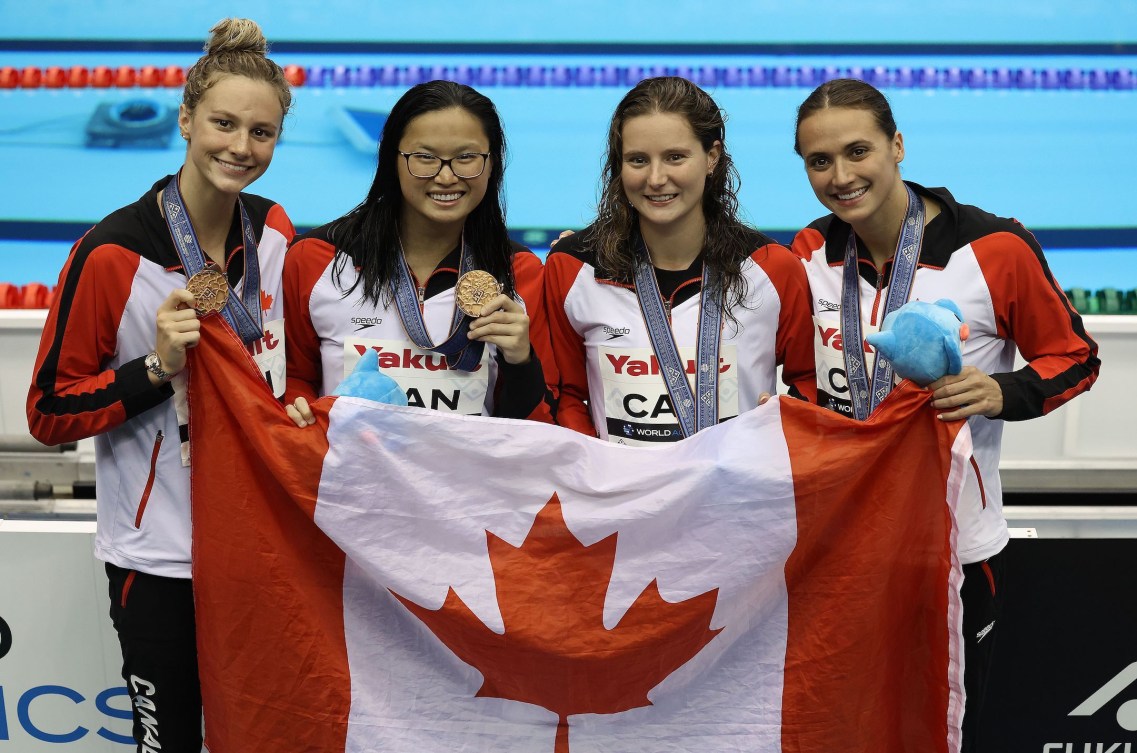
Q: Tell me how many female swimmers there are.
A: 4